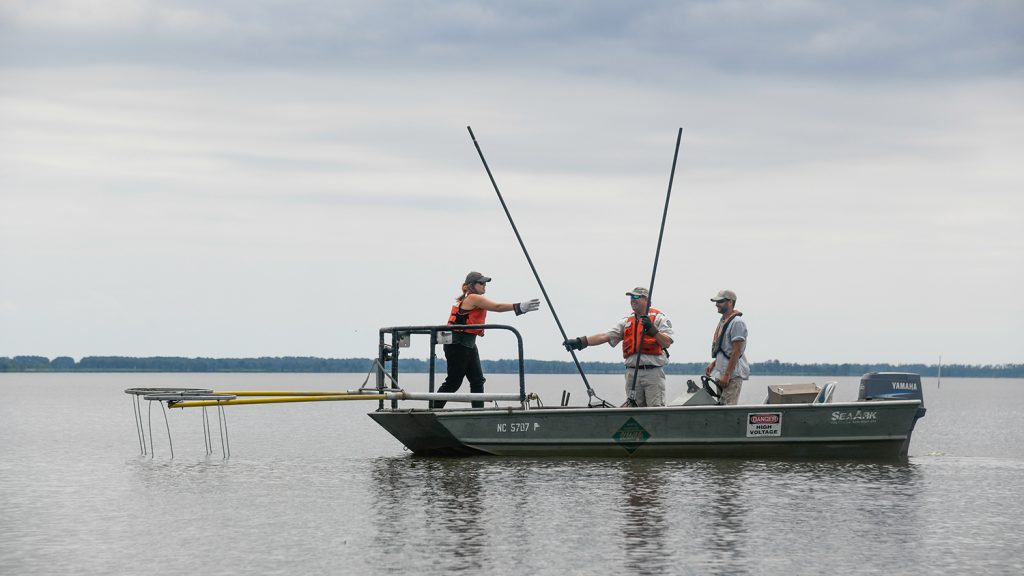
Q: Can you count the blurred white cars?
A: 0